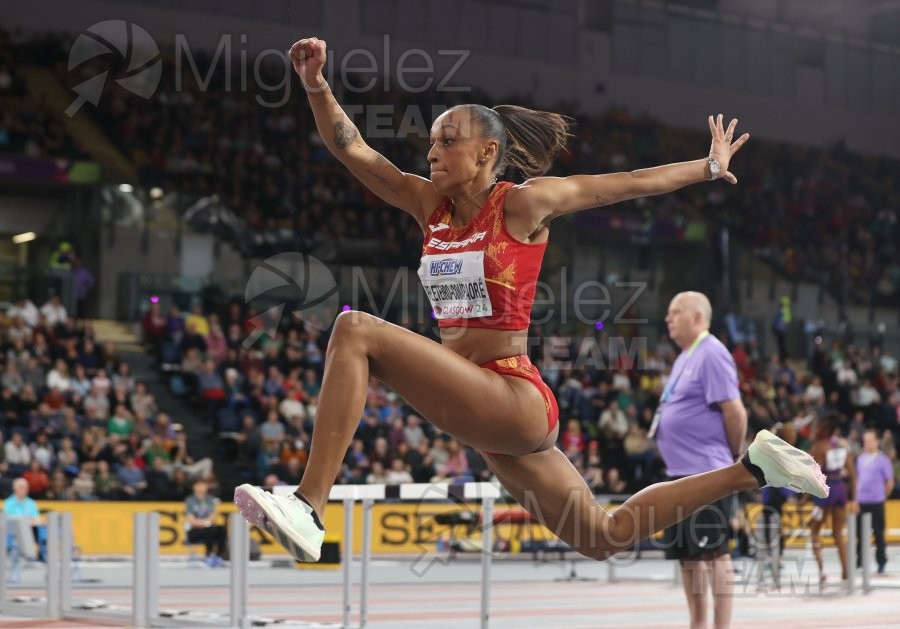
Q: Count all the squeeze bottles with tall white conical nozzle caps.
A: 0